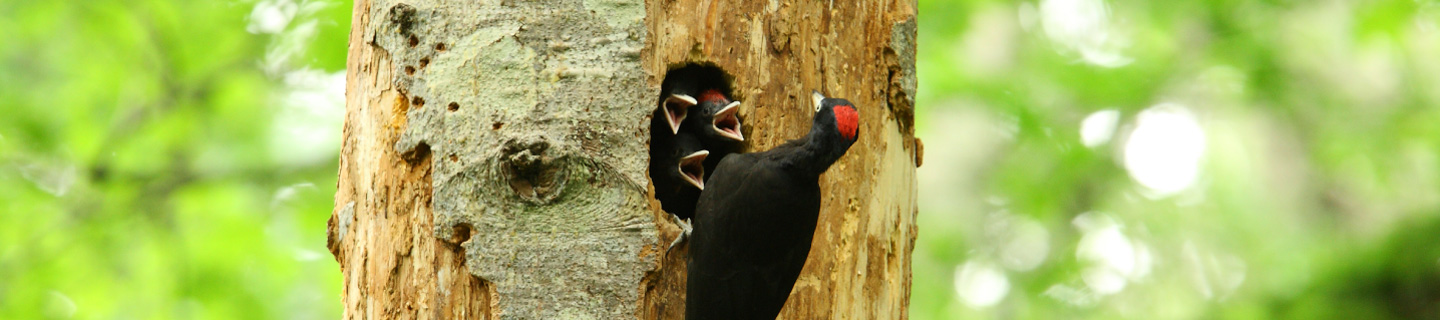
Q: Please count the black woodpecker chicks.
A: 3